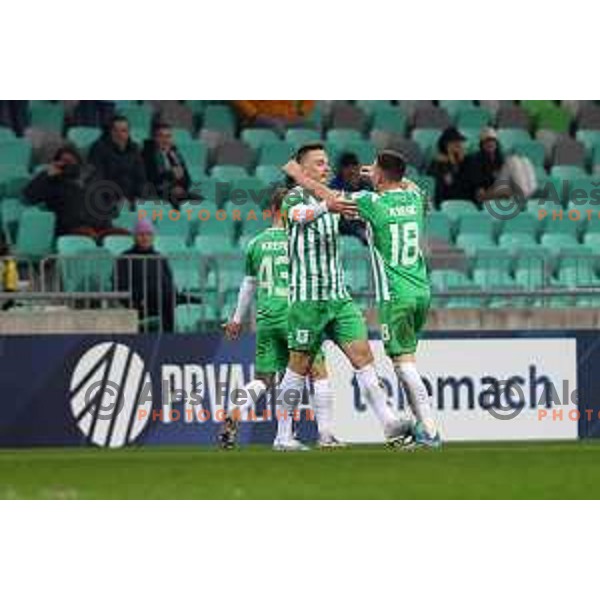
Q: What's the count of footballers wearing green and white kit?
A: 3